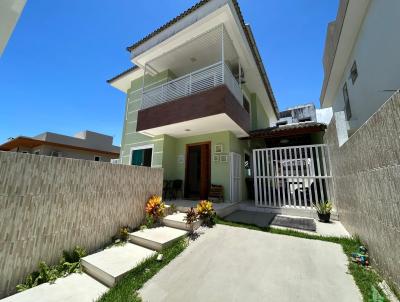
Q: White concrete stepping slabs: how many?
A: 4